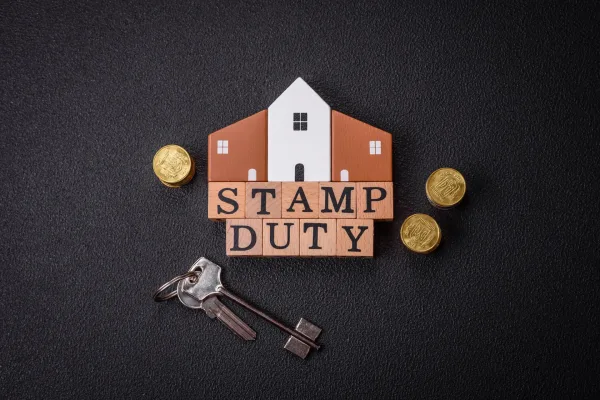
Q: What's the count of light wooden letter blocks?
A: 9